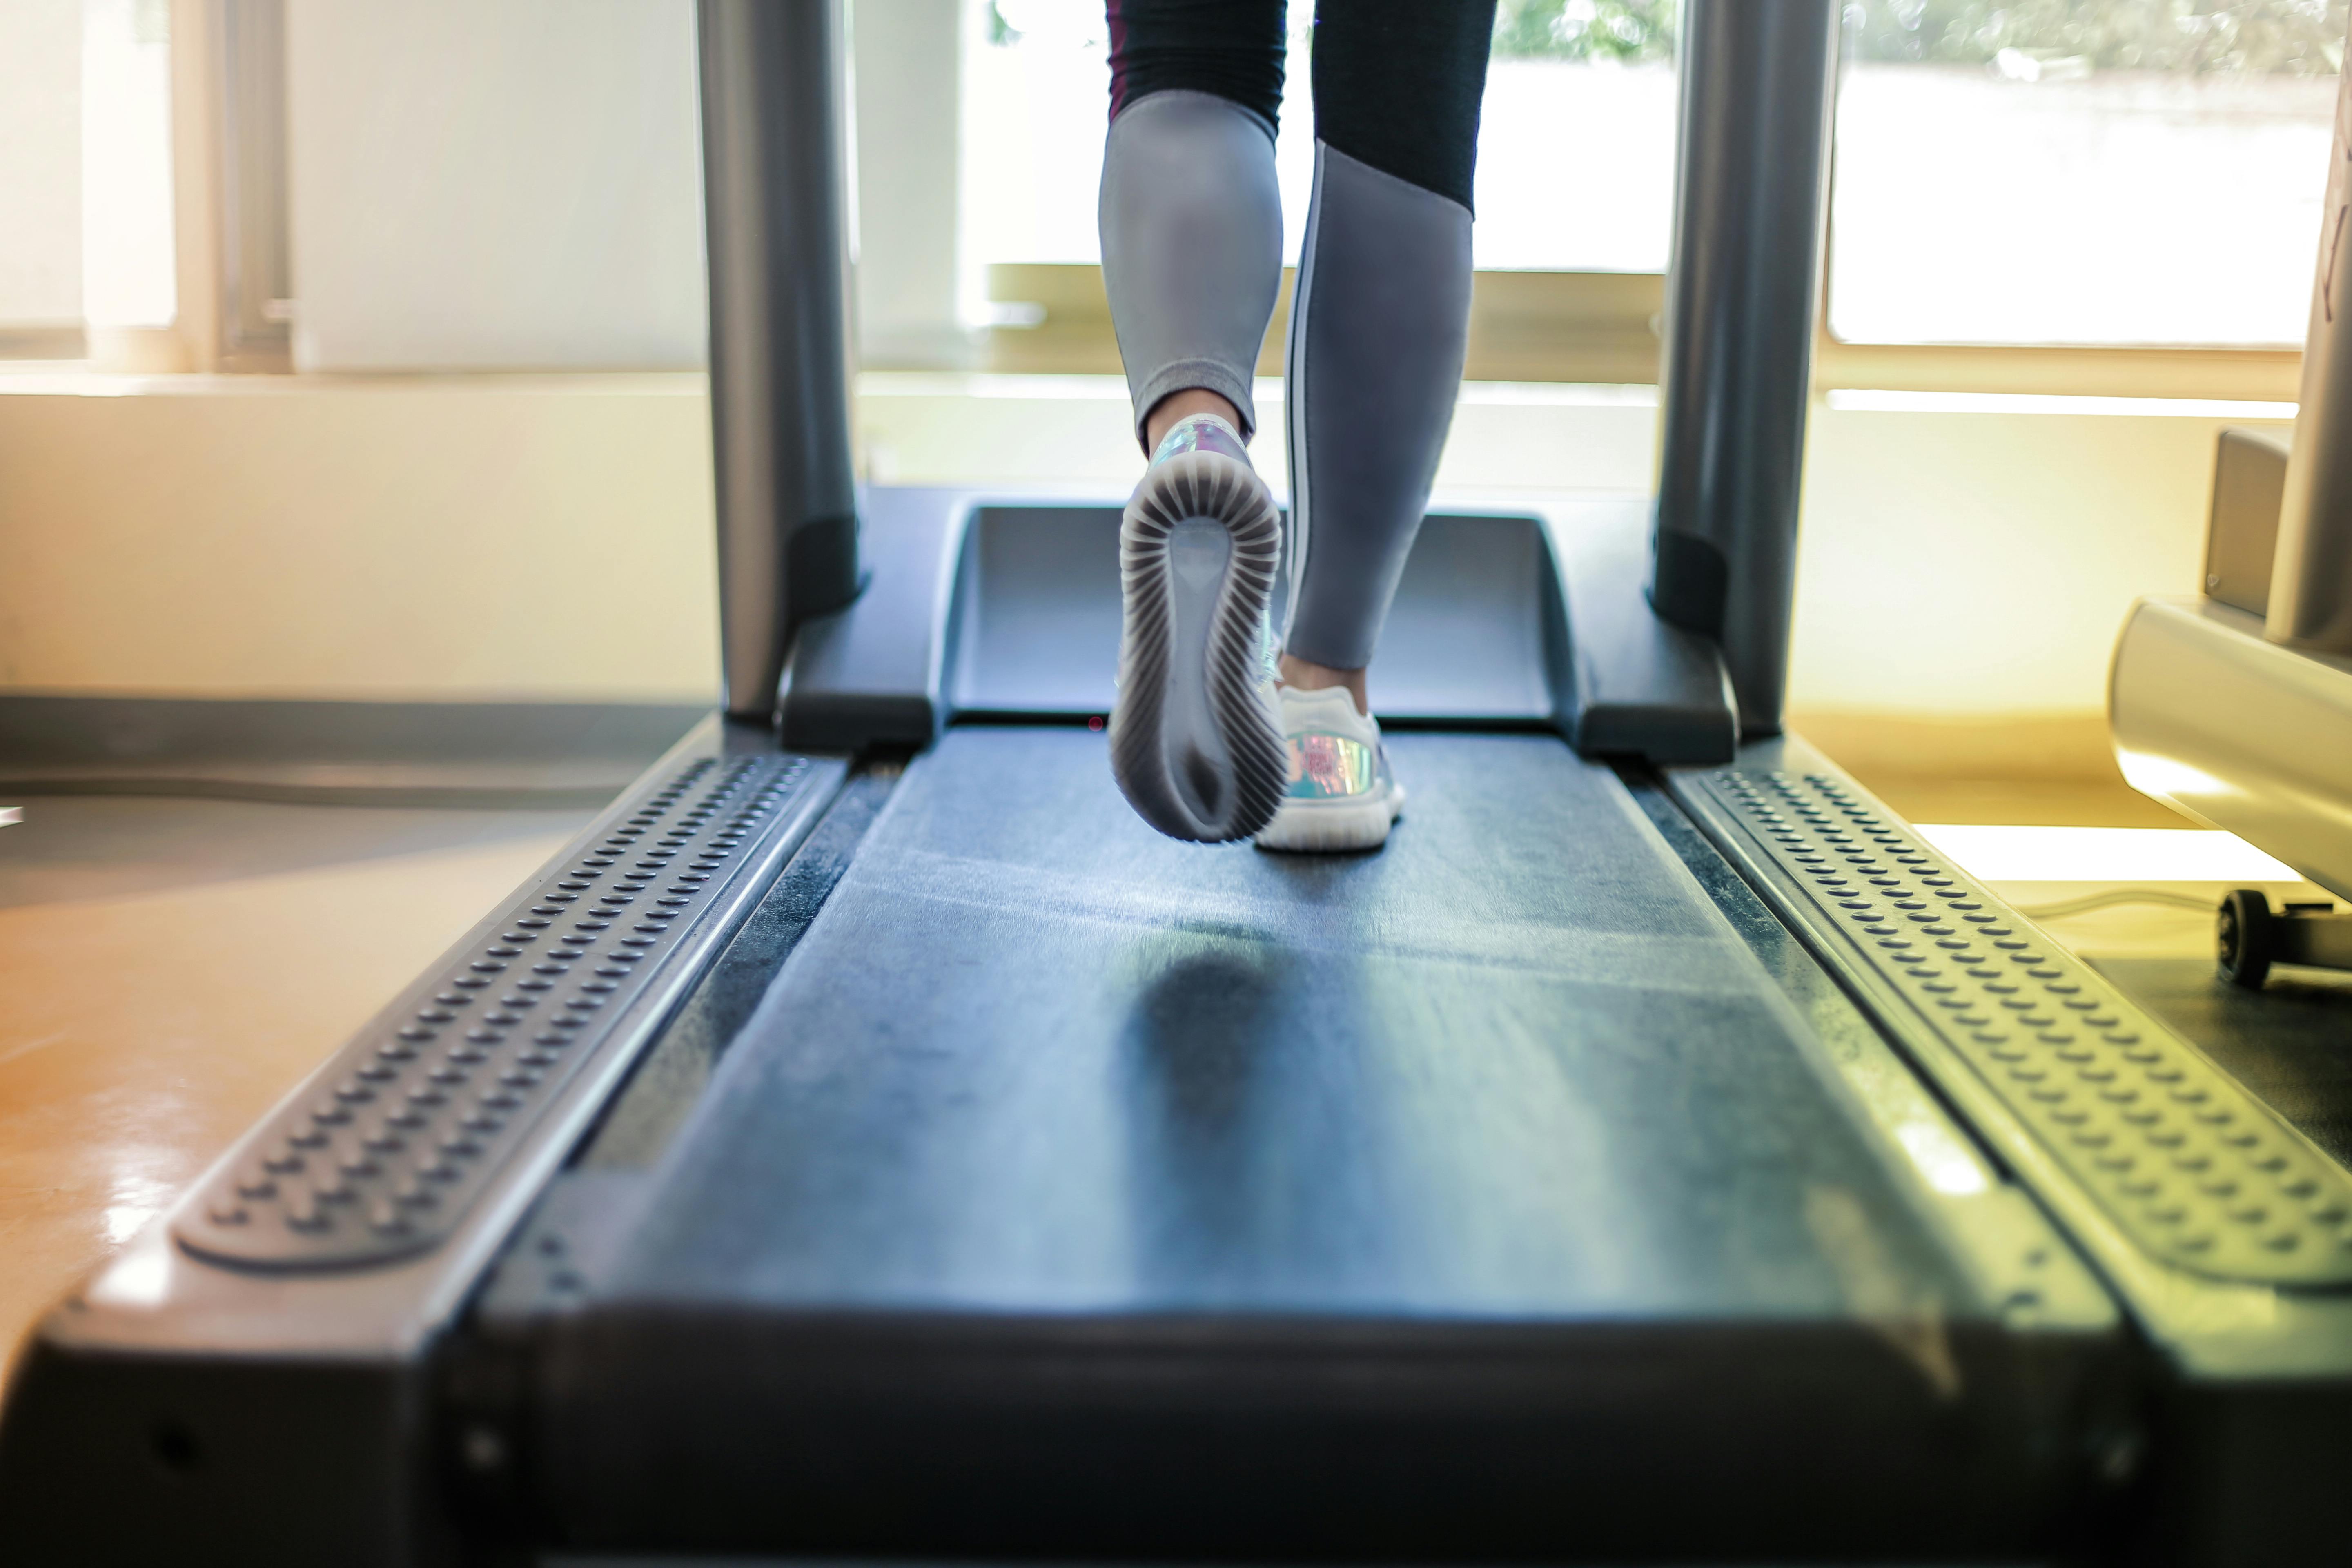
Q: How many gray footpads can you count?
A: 2